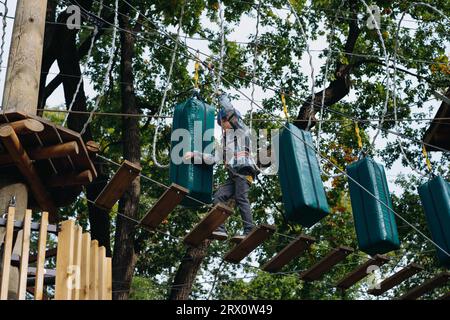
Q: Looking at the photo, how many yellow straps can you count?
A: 4